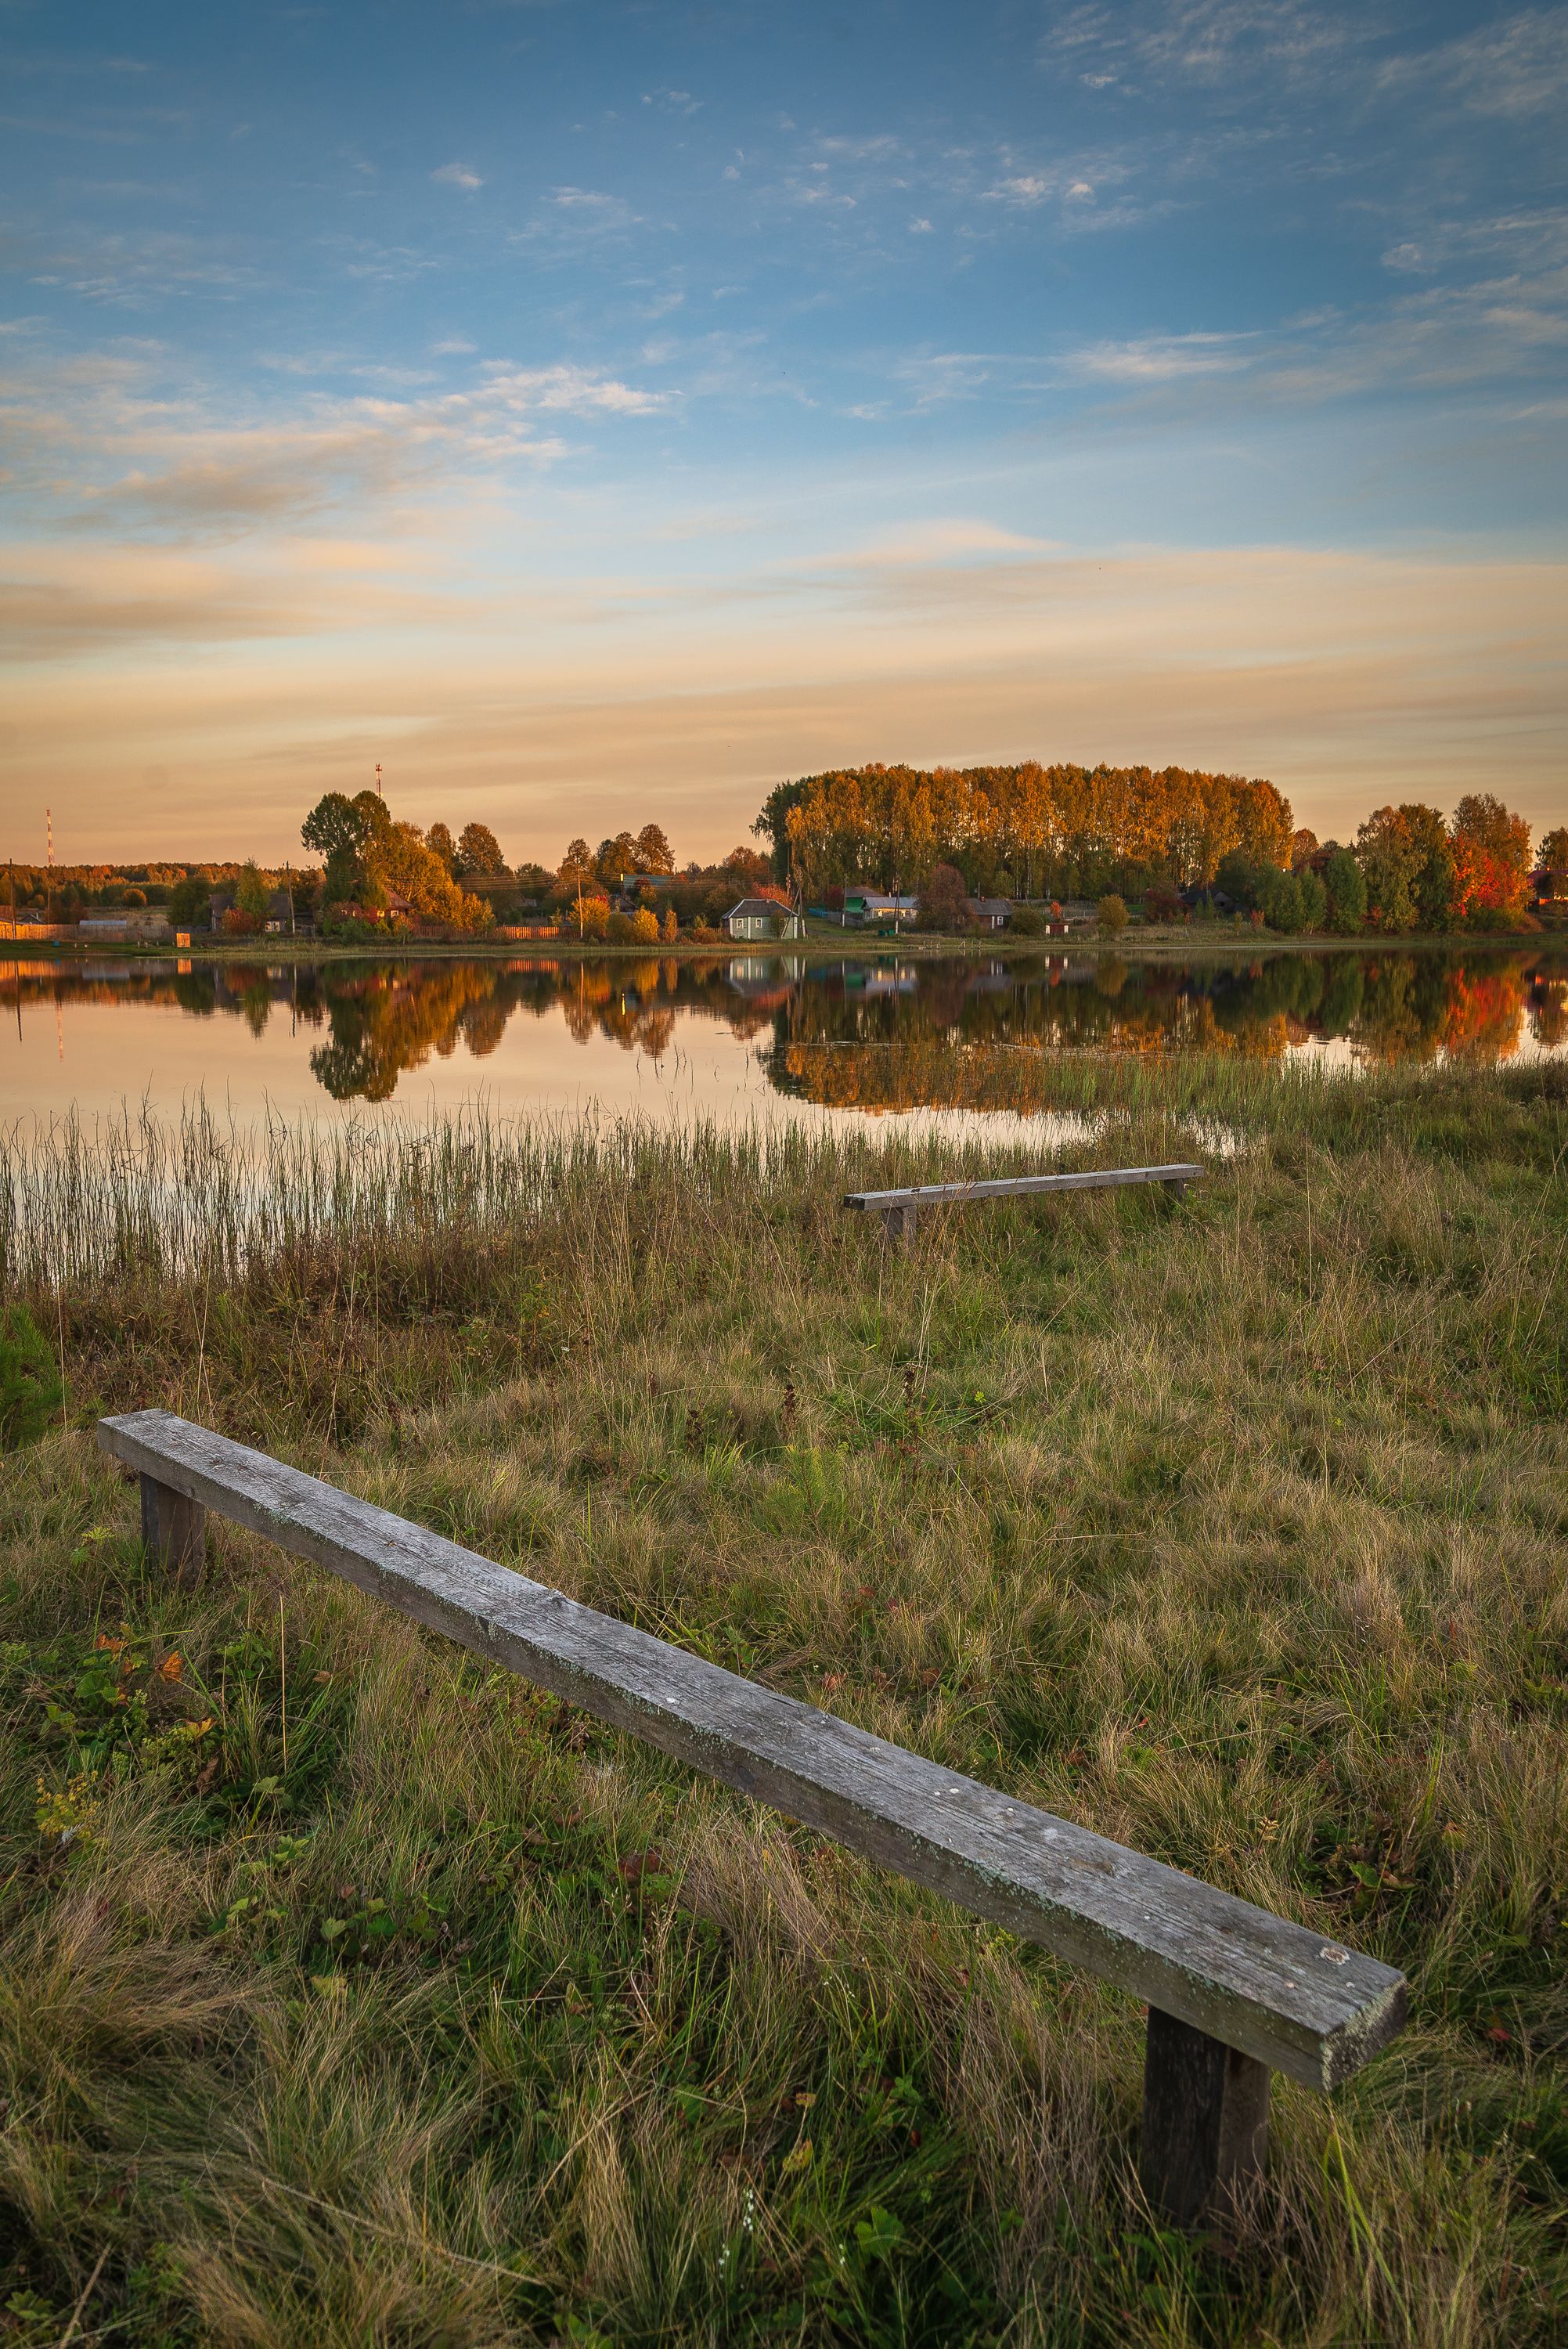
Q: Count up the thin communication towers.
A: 2